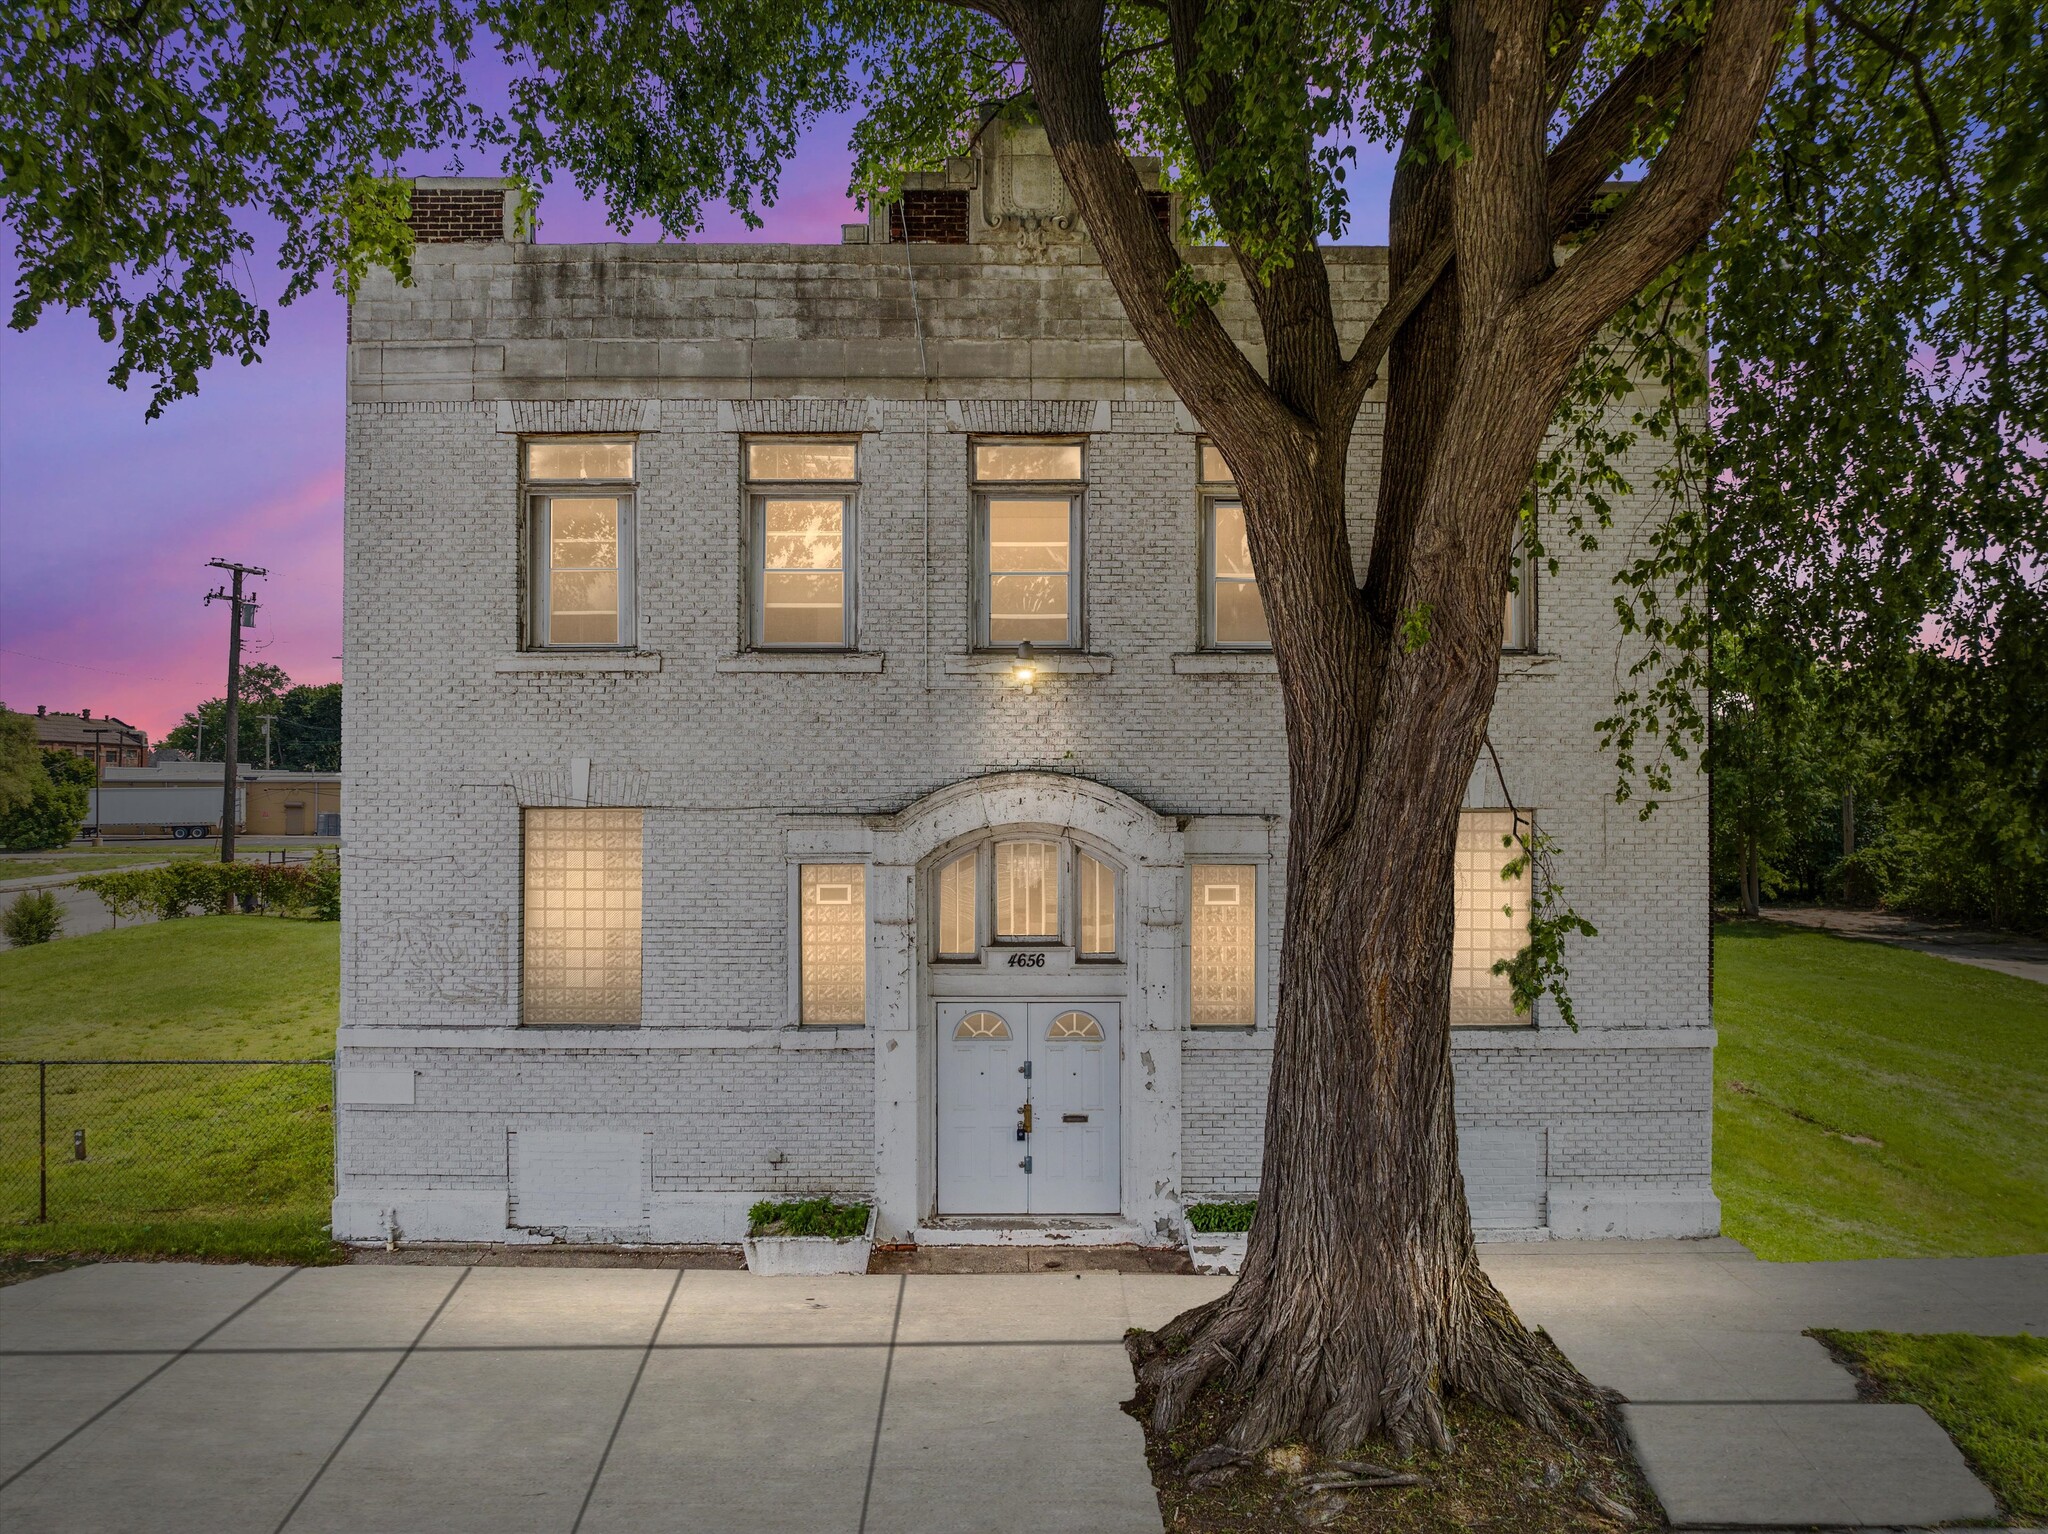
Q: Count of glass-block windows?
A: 4